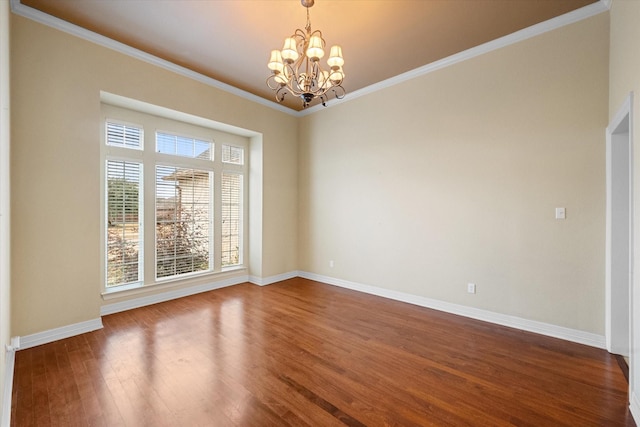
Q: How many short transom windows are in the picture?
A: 3